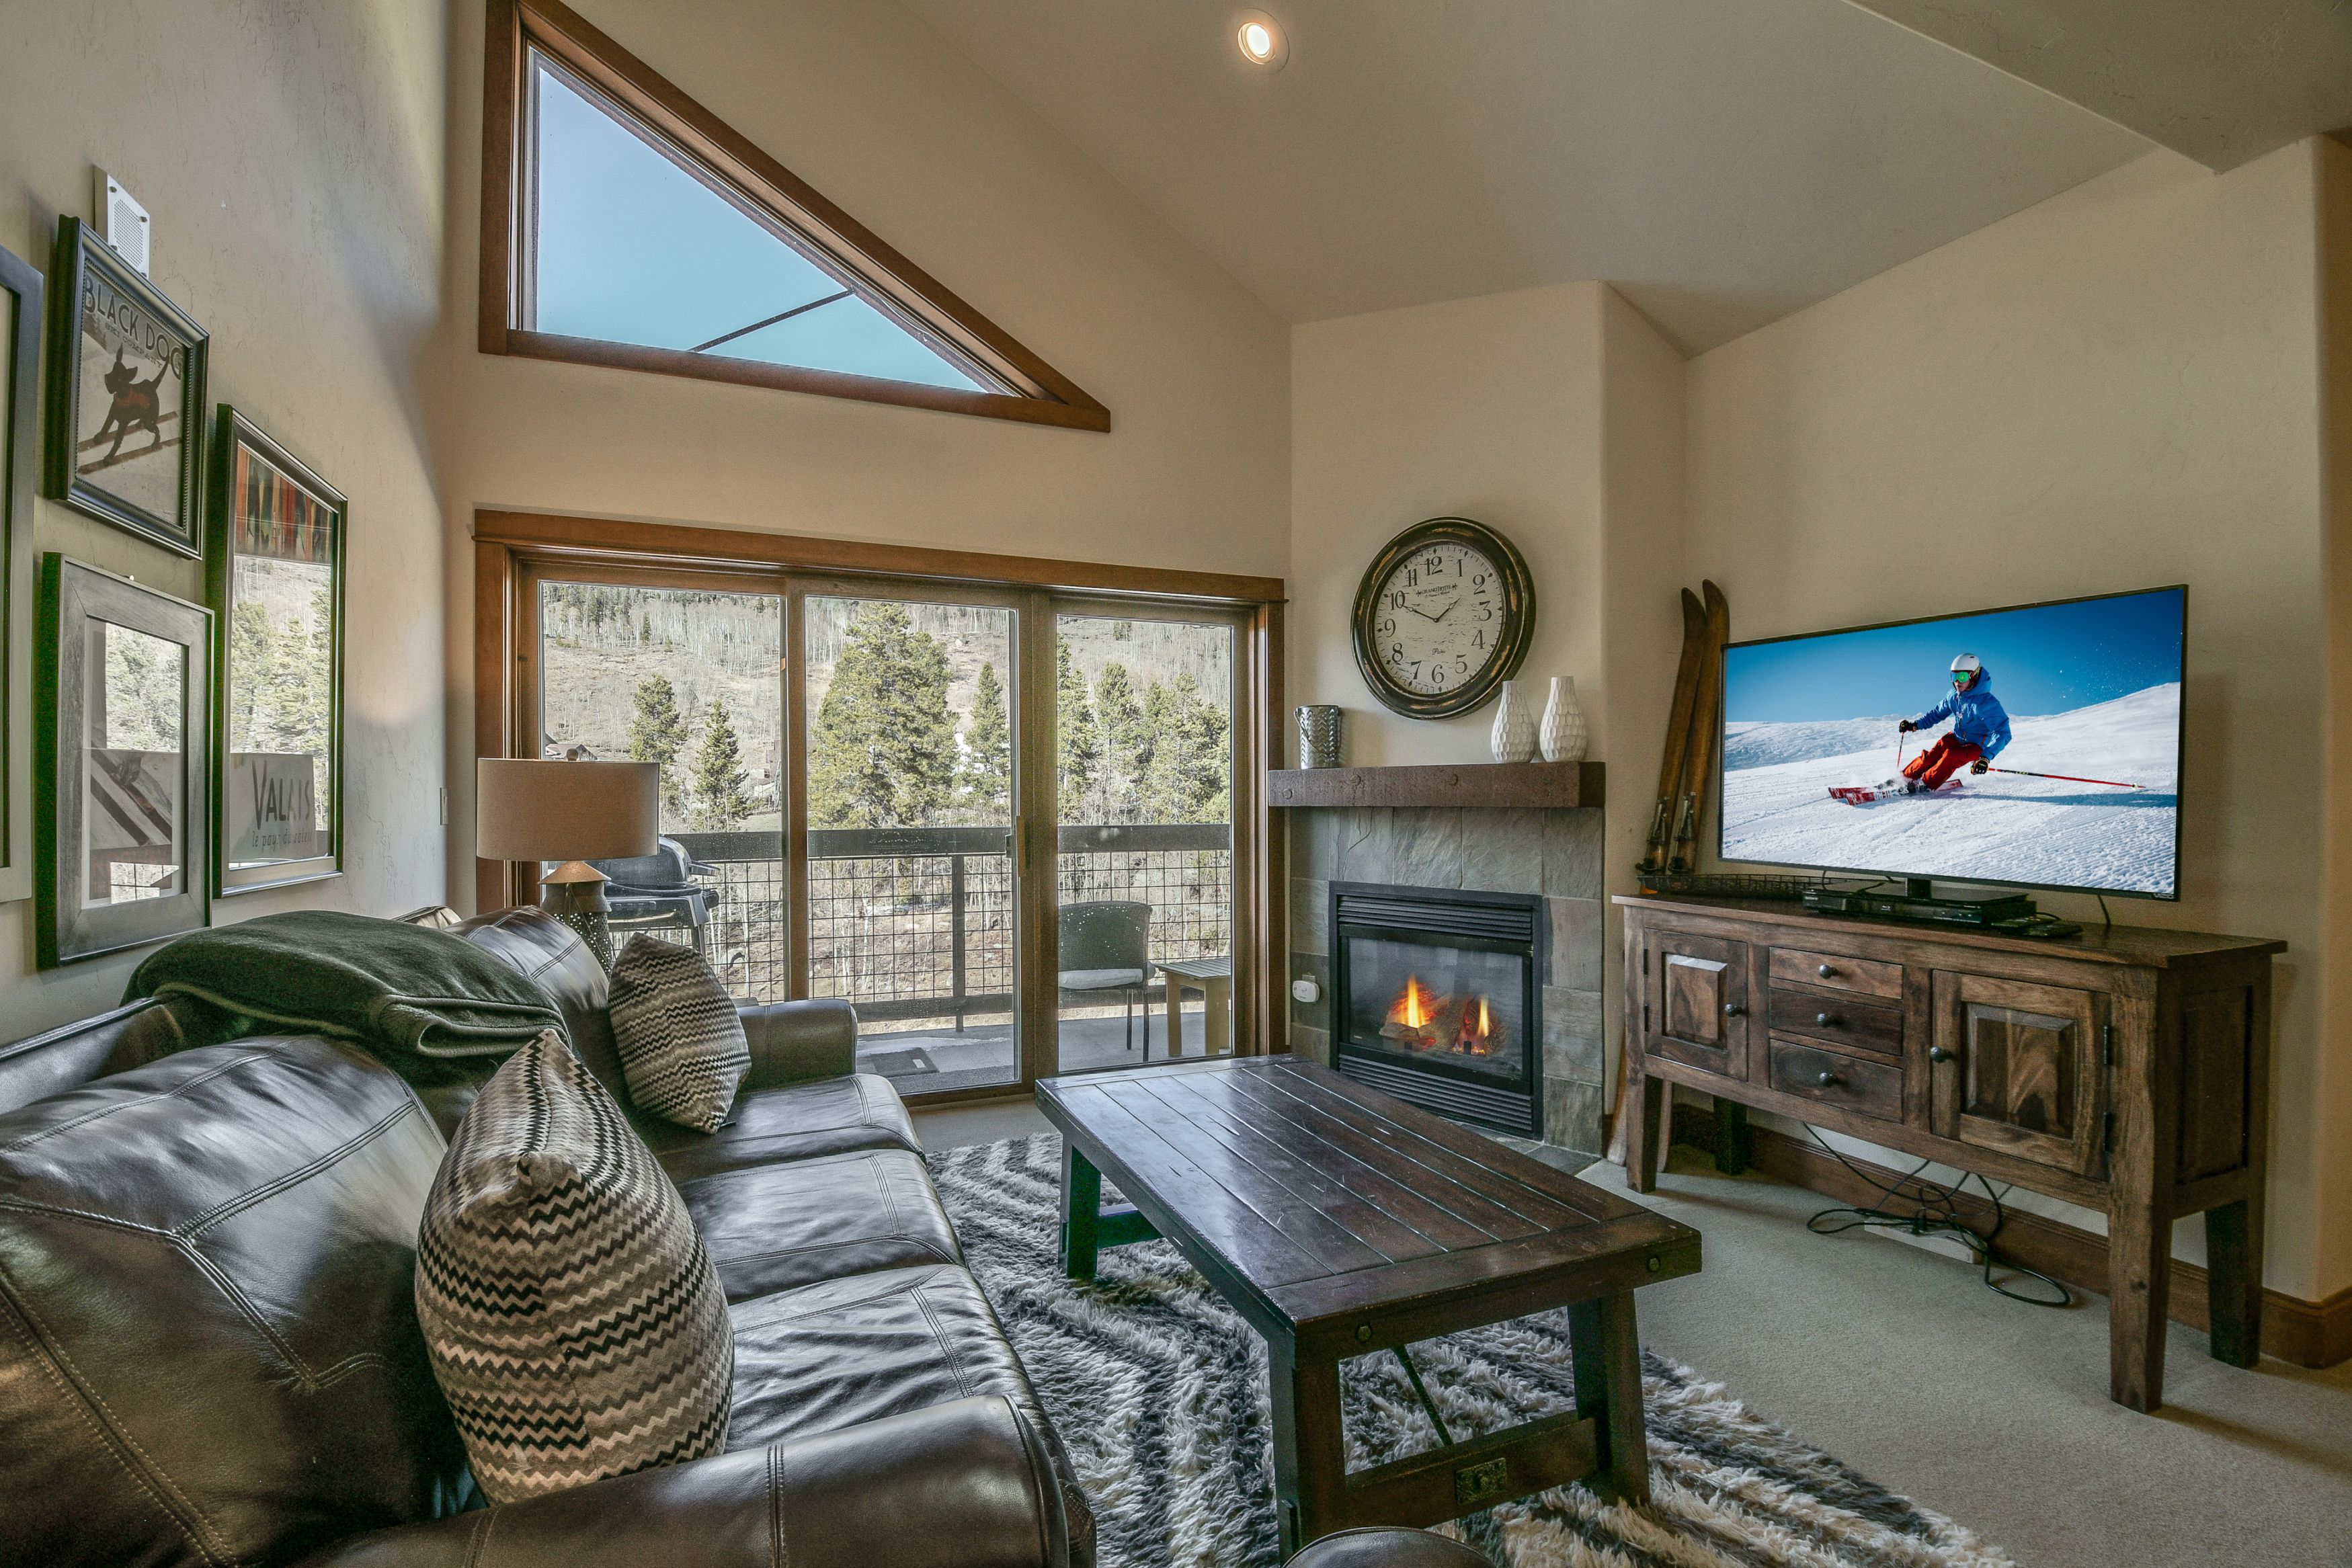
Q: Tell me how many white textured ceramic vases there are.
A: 2